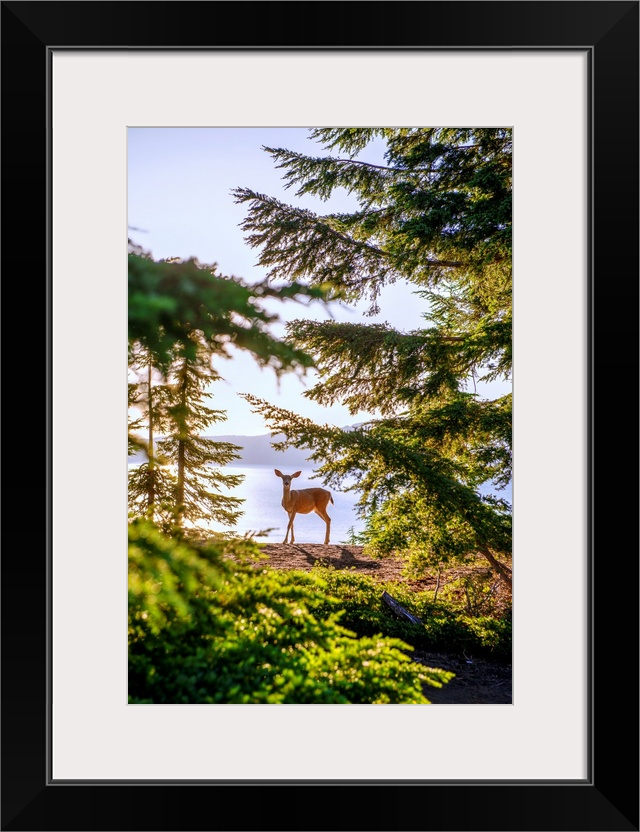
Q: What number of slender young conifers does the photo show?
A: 2